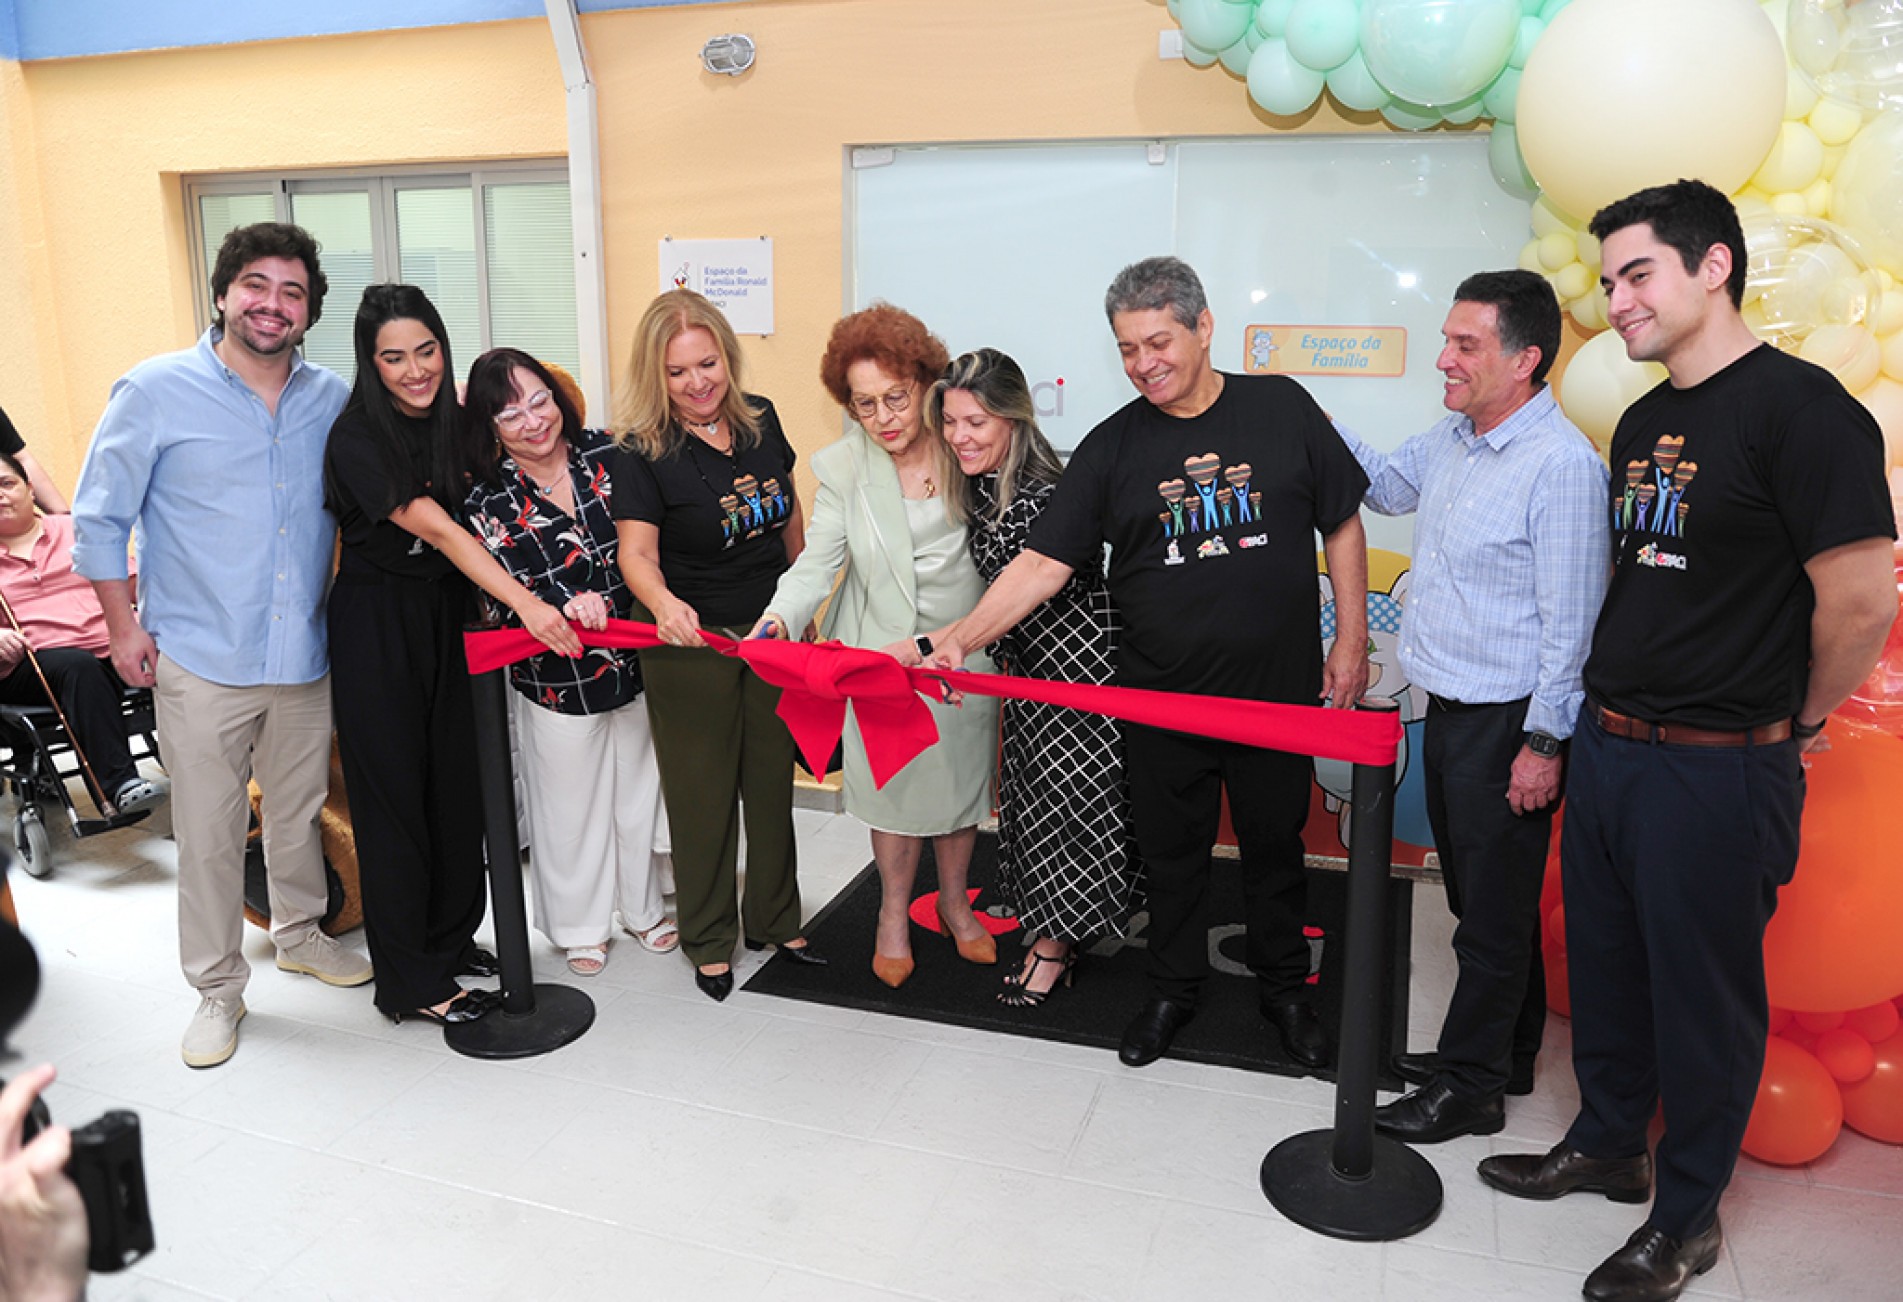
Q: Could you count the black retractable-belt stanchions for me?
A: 2